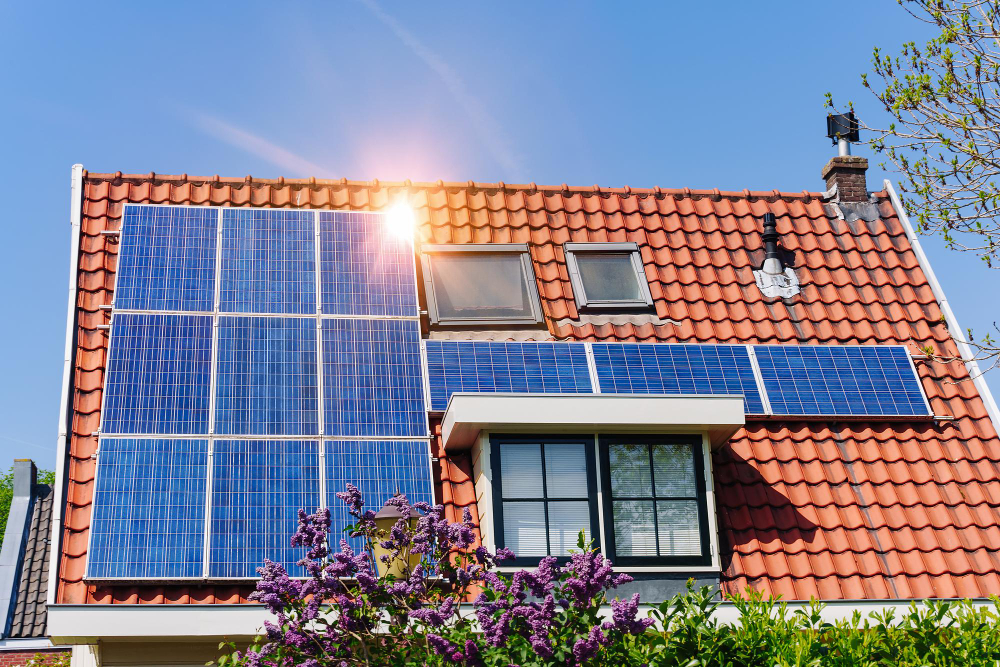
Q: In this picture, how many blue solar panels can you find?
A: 12